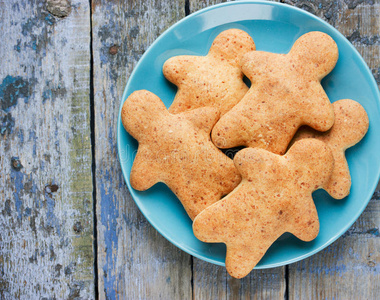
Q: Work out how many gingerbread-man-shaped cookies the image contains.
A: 5